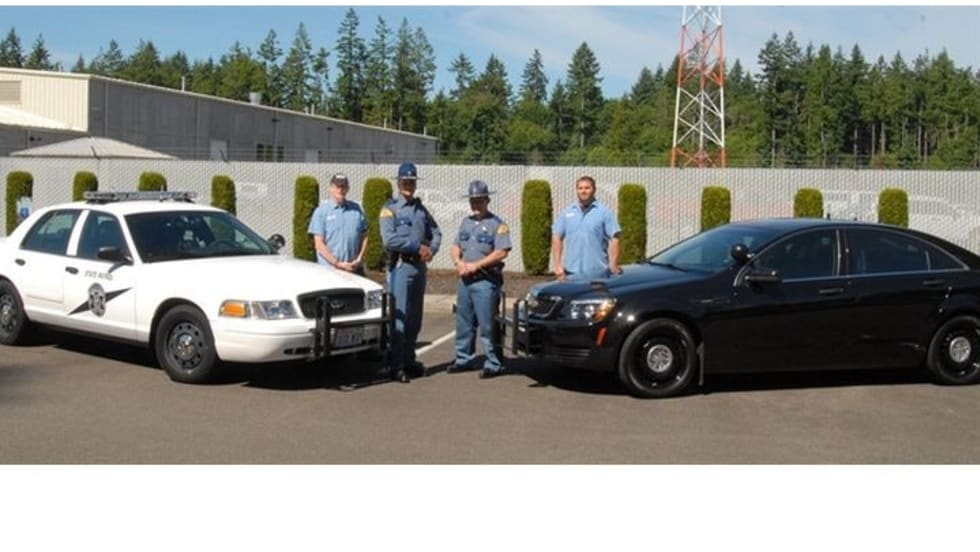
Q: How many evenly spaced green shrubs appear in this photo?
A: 11